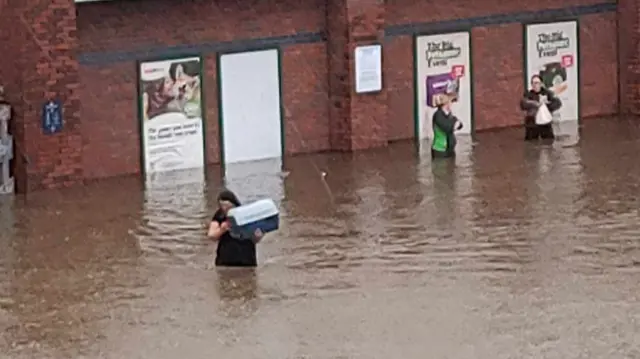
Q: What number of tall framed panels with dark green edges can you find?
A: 4